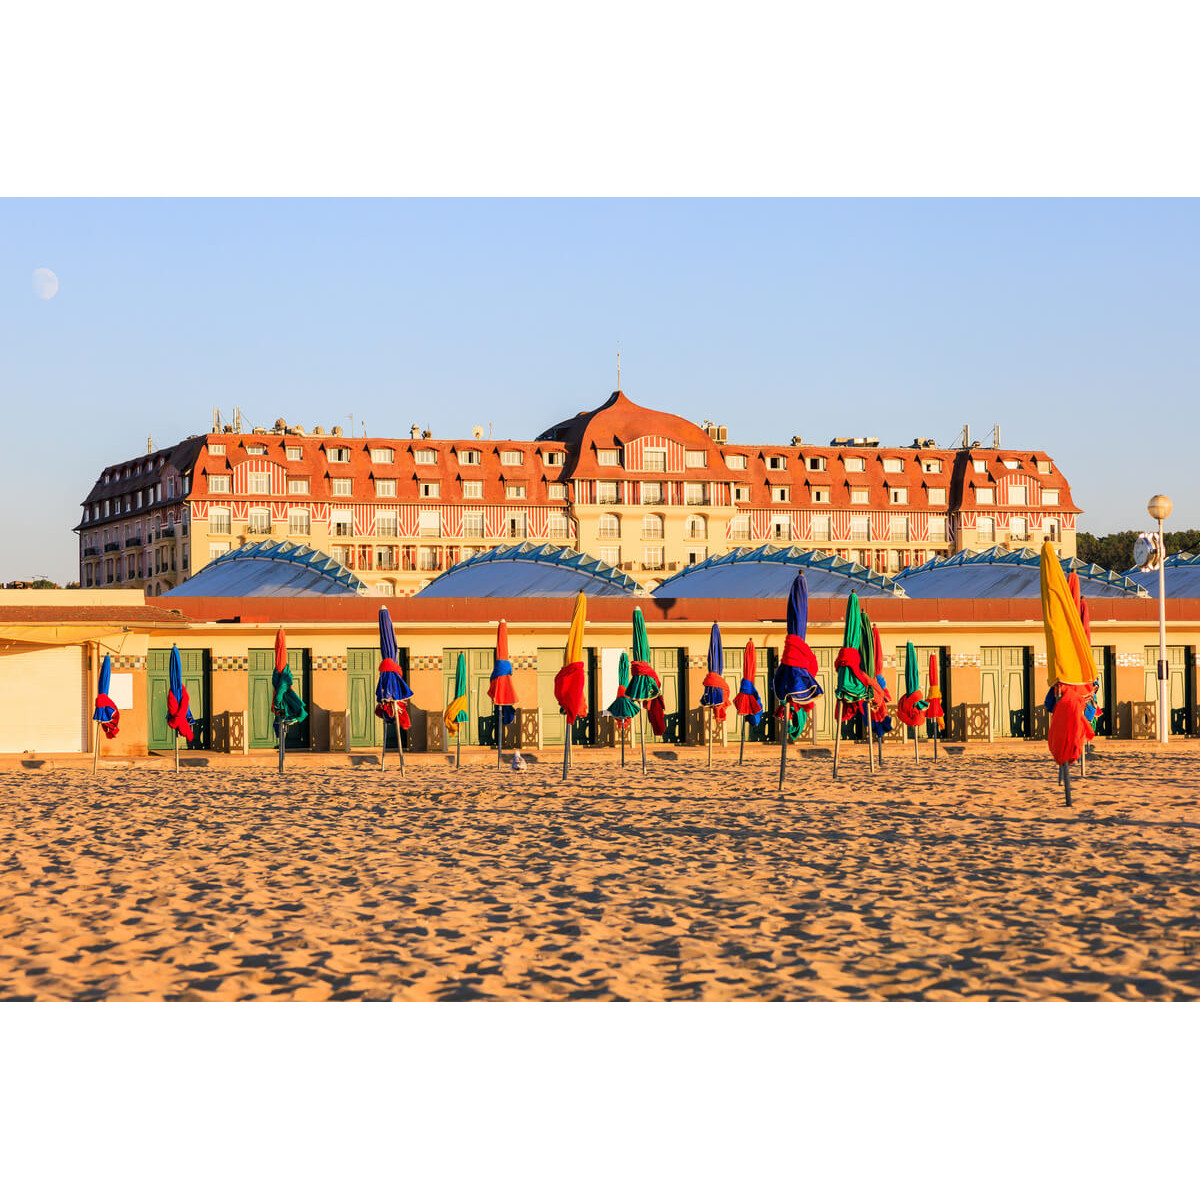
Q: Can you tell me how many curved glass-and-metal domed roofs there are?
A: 5